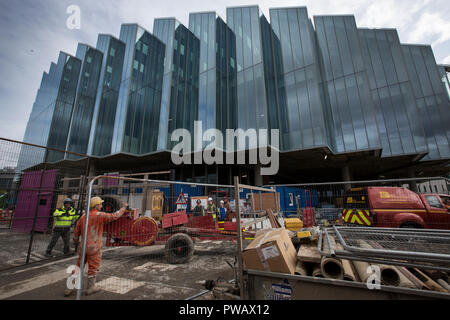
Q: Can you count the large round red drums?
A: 1